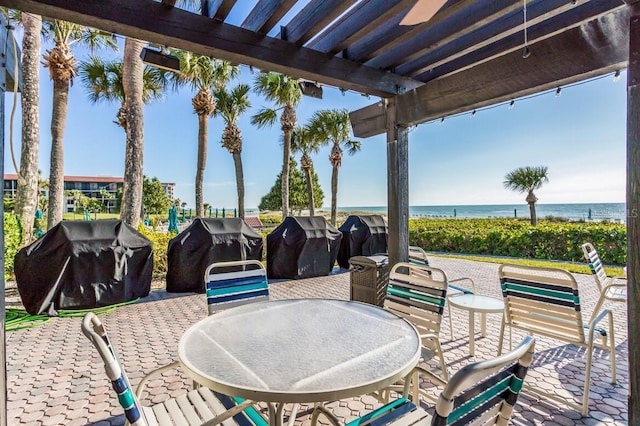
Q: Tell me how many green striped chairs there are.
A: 7